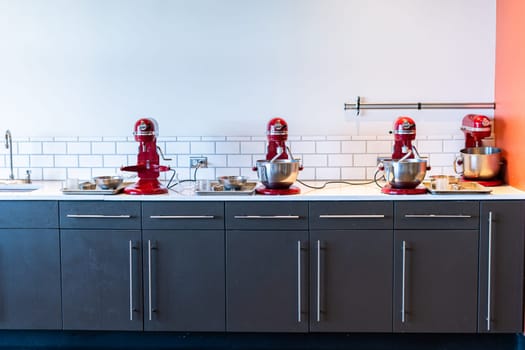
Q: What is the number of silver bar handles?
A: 11